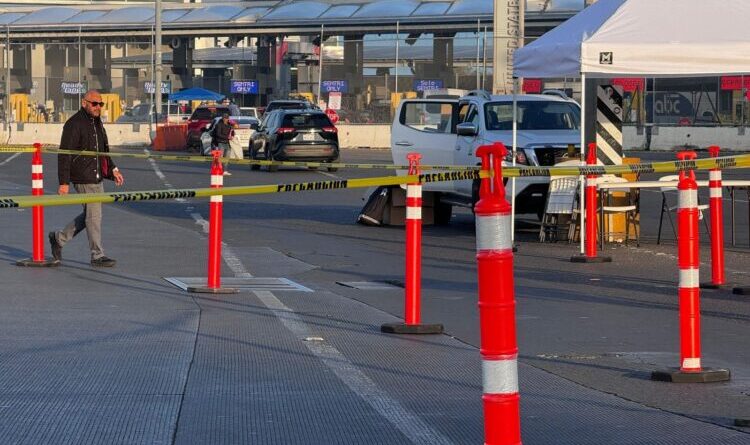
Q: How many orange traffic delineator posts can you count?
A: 7